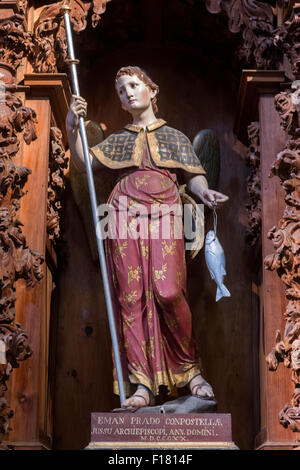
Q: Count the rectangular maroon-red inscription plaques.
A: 1